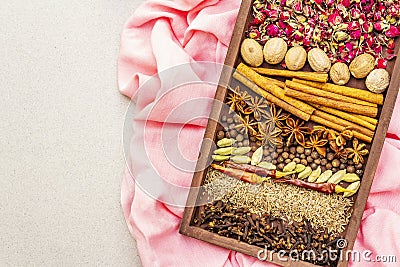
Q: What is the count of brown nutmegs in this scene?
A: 7